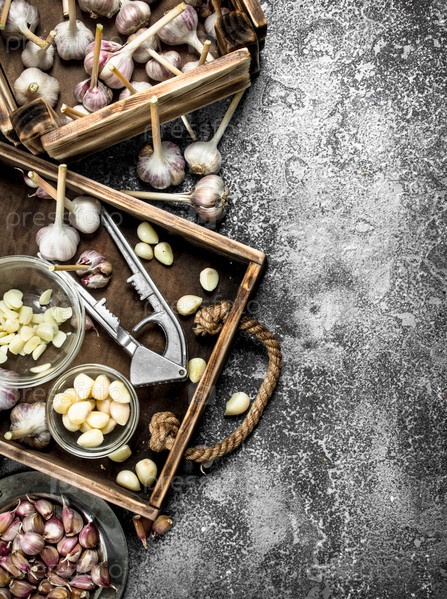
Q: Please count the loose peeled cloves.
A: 10